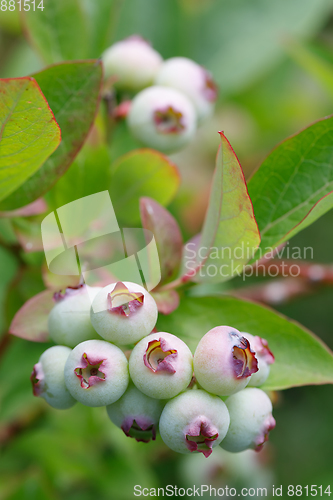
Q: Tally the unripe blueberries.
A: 13